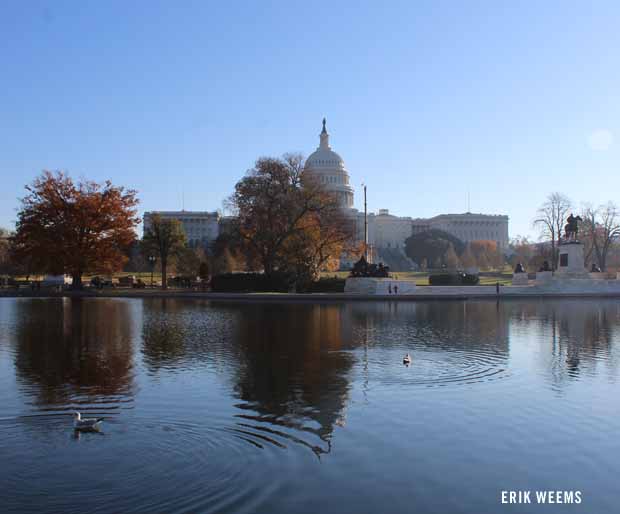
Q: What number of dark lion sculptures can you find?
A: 3